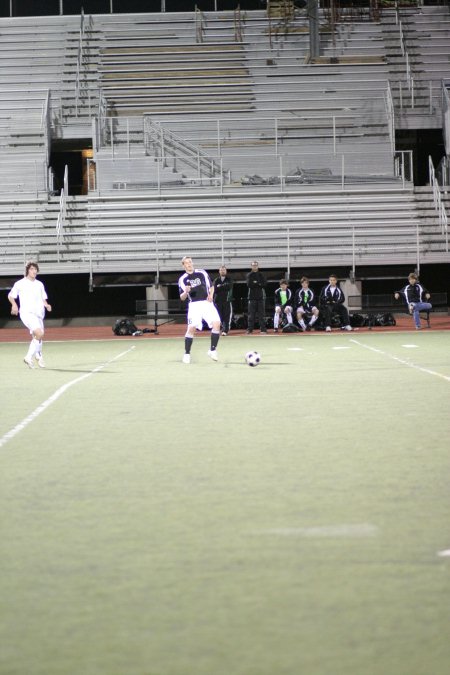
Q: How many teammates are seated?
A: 4